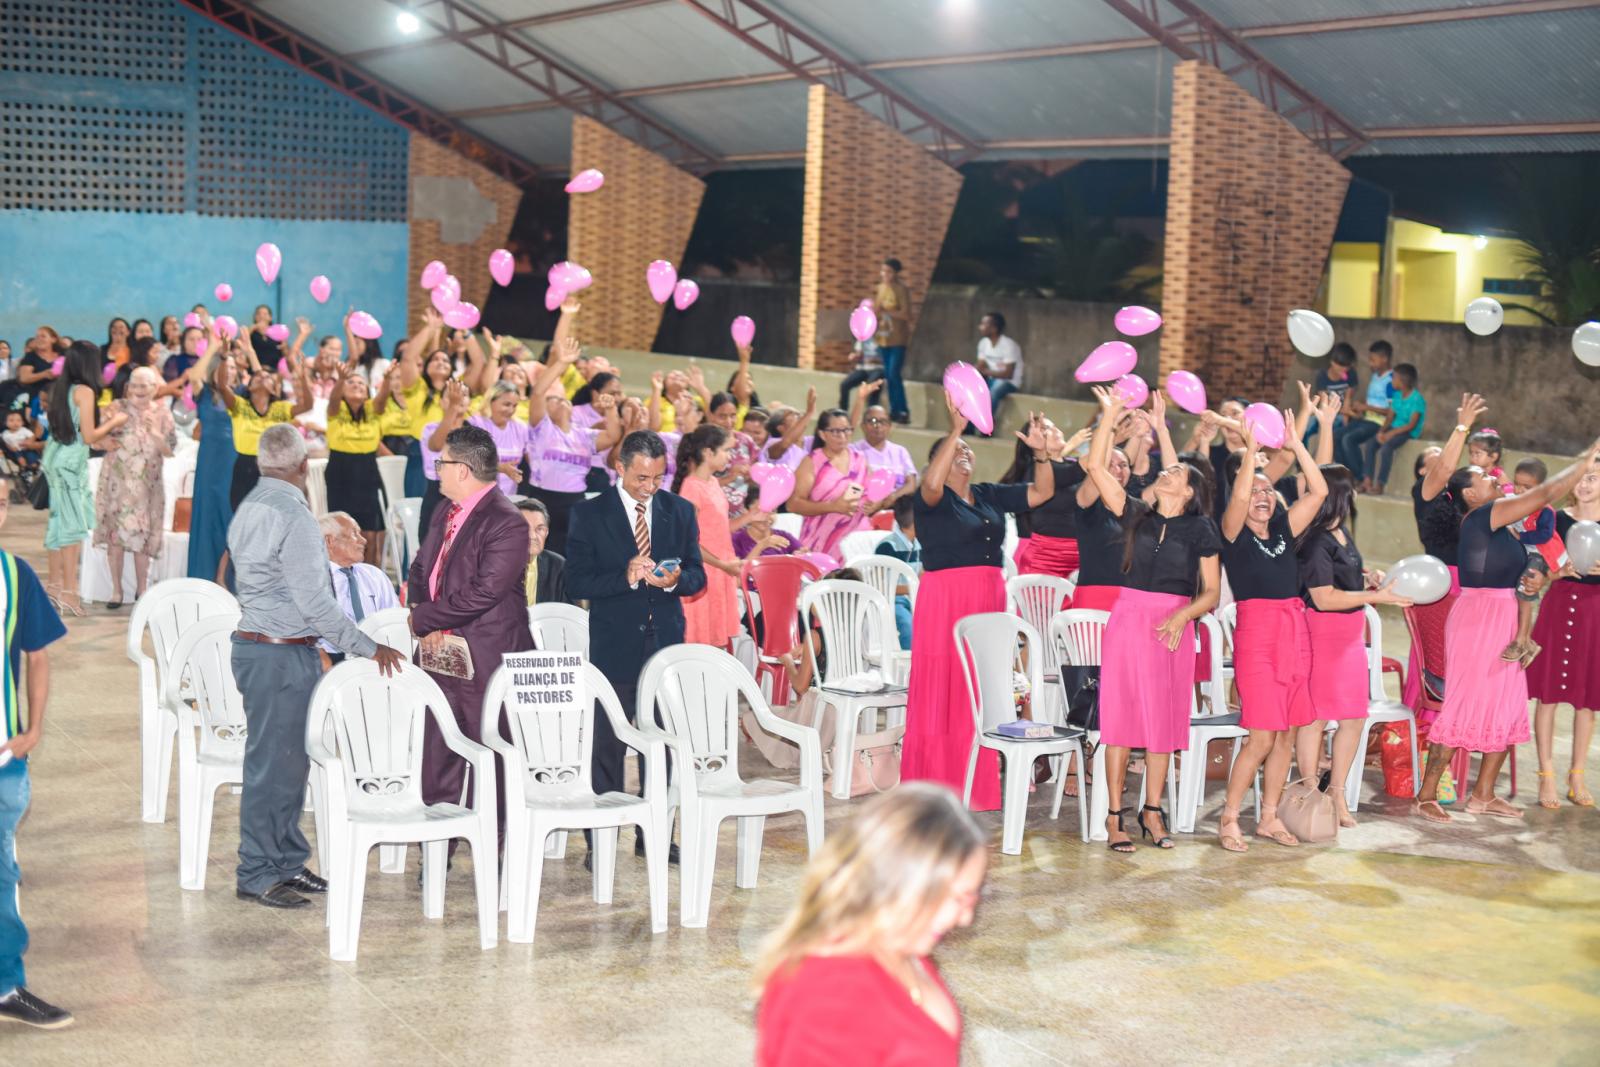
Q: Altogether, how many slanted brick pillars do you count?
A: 4